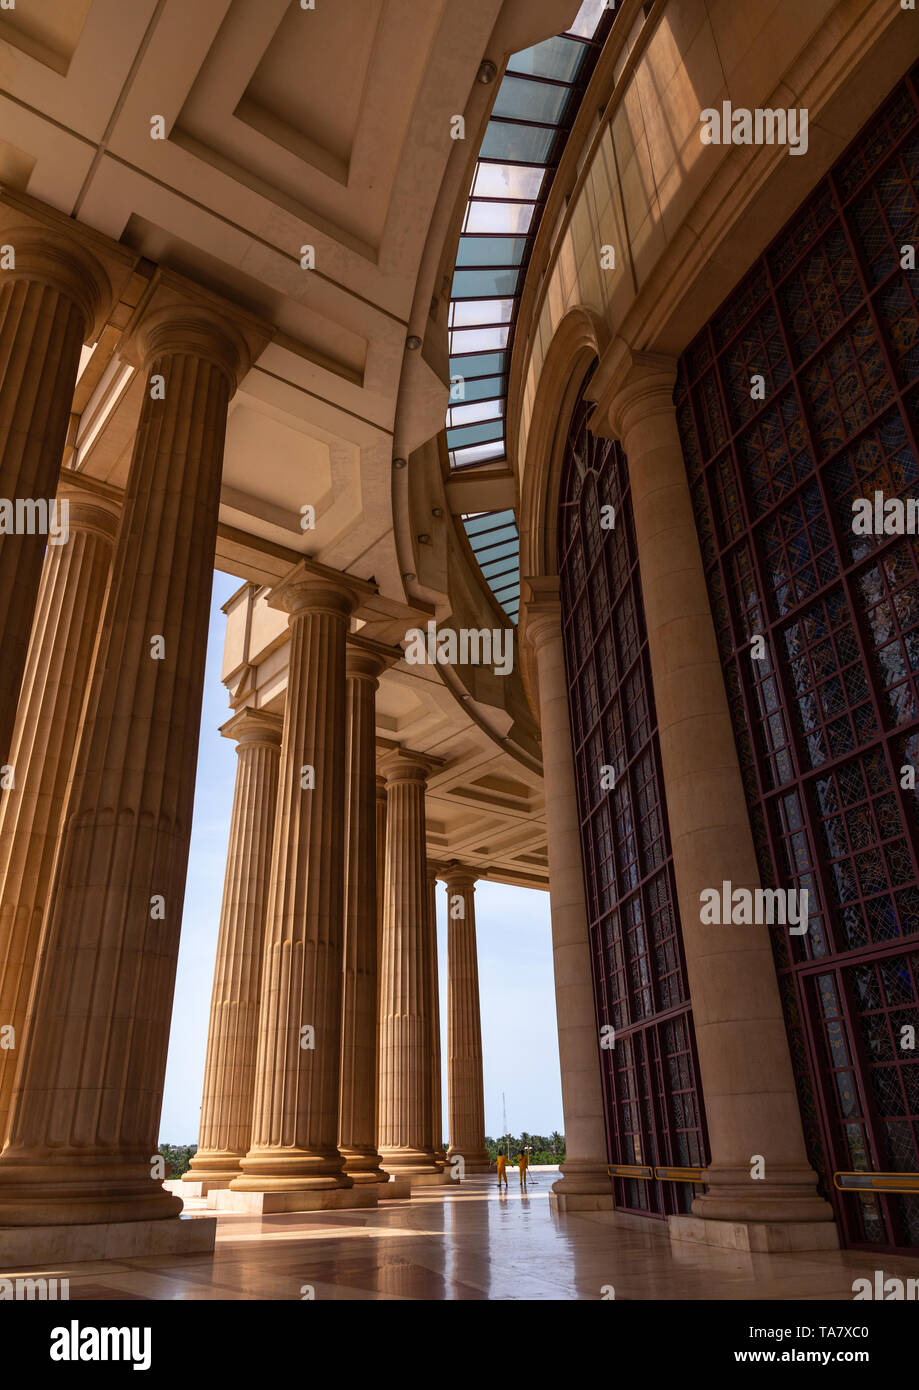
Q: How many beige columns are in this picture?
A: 12